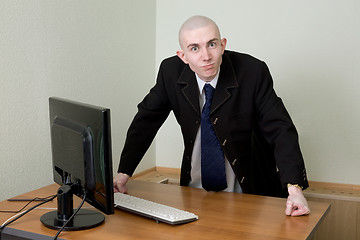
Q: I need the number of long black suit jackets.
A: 1